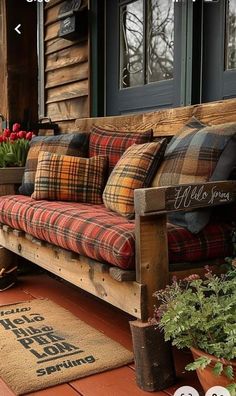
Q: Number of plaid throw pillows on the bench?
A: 5